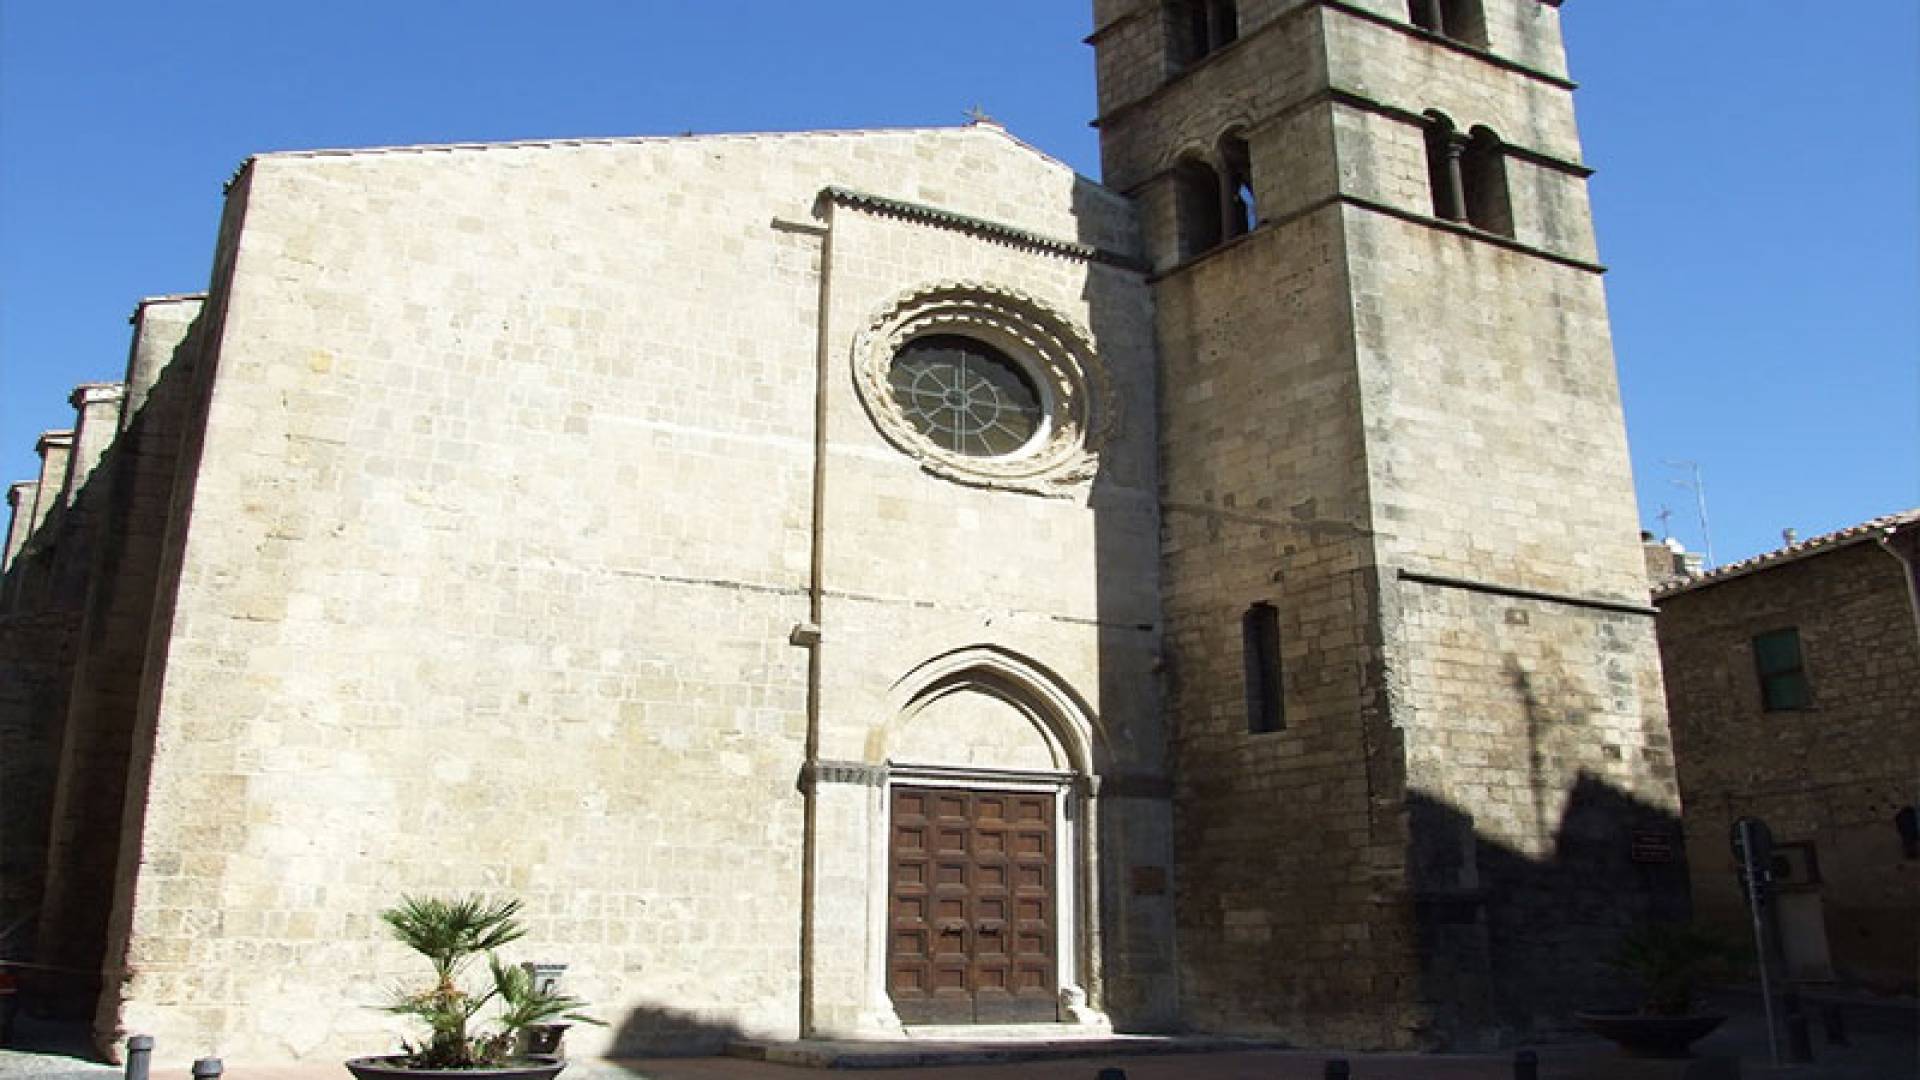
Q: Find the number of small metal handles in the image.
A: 2